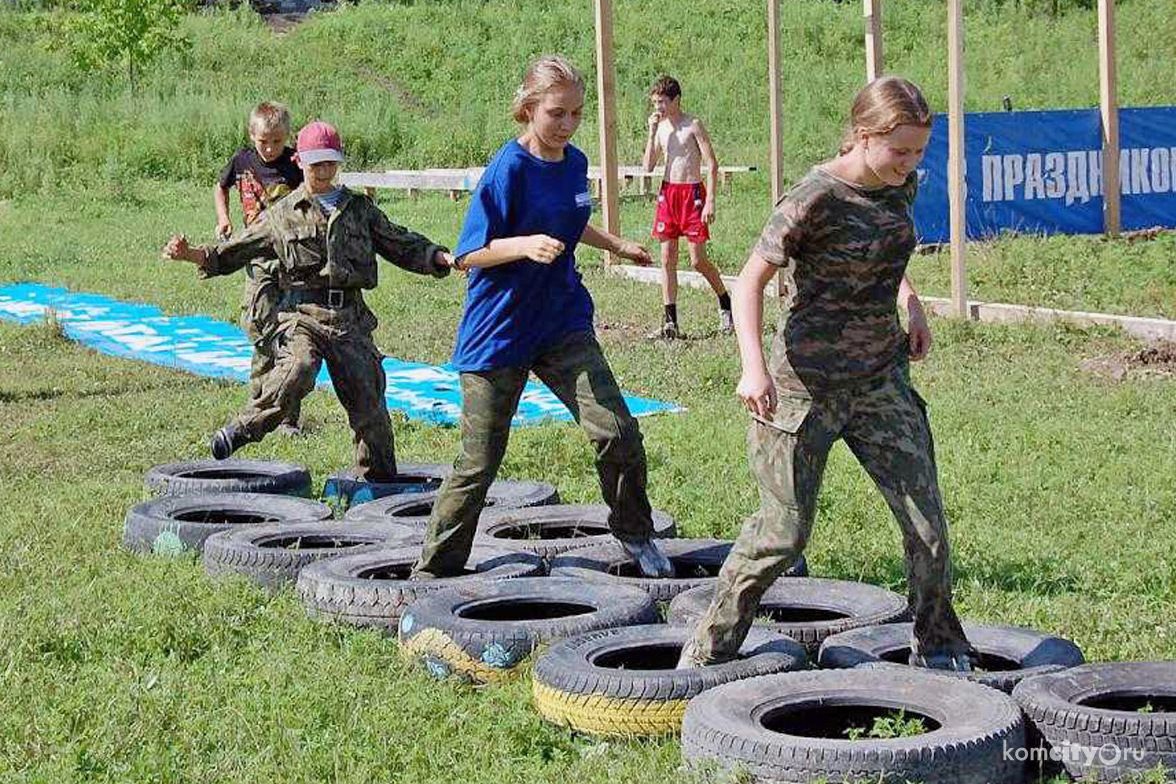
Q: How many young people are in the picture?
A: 5